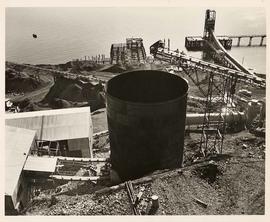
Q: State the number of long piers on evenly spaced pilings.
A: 1